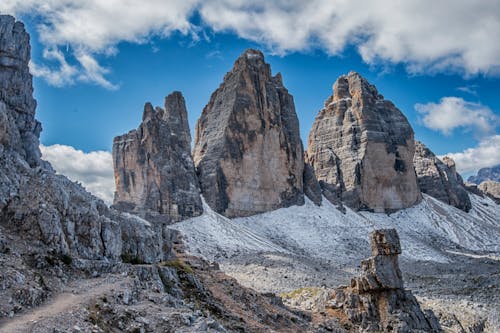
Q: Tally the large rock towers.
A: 3